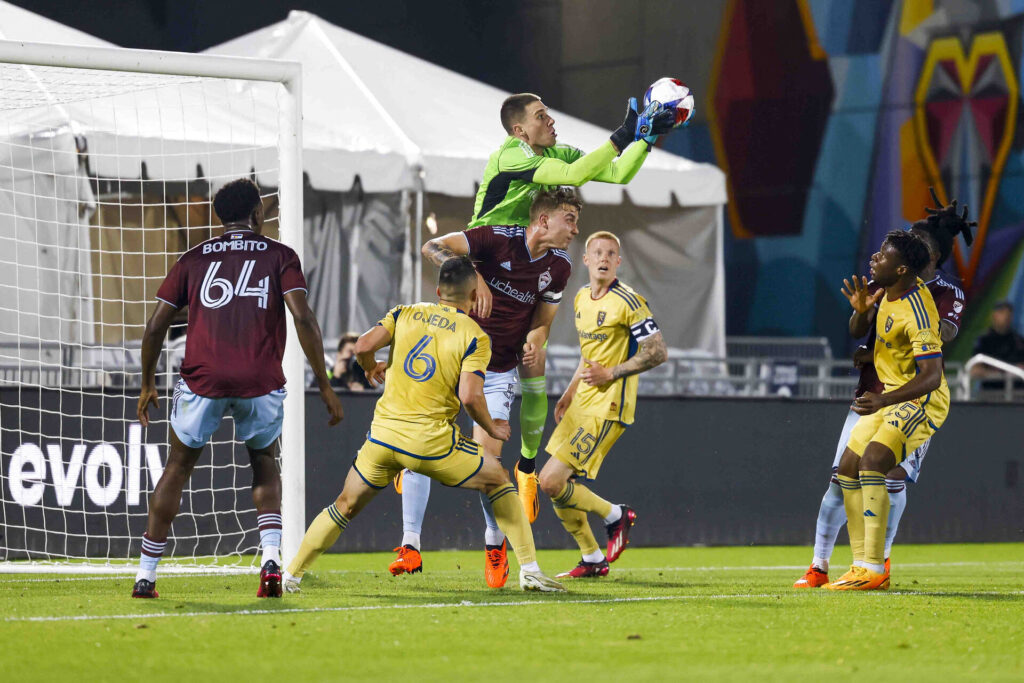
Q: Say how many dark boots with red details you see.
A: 4